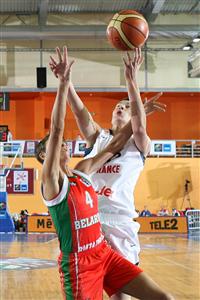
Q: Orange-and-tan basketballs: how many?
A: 1